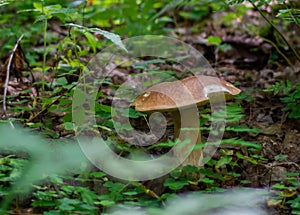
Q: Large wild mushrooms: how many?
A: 1